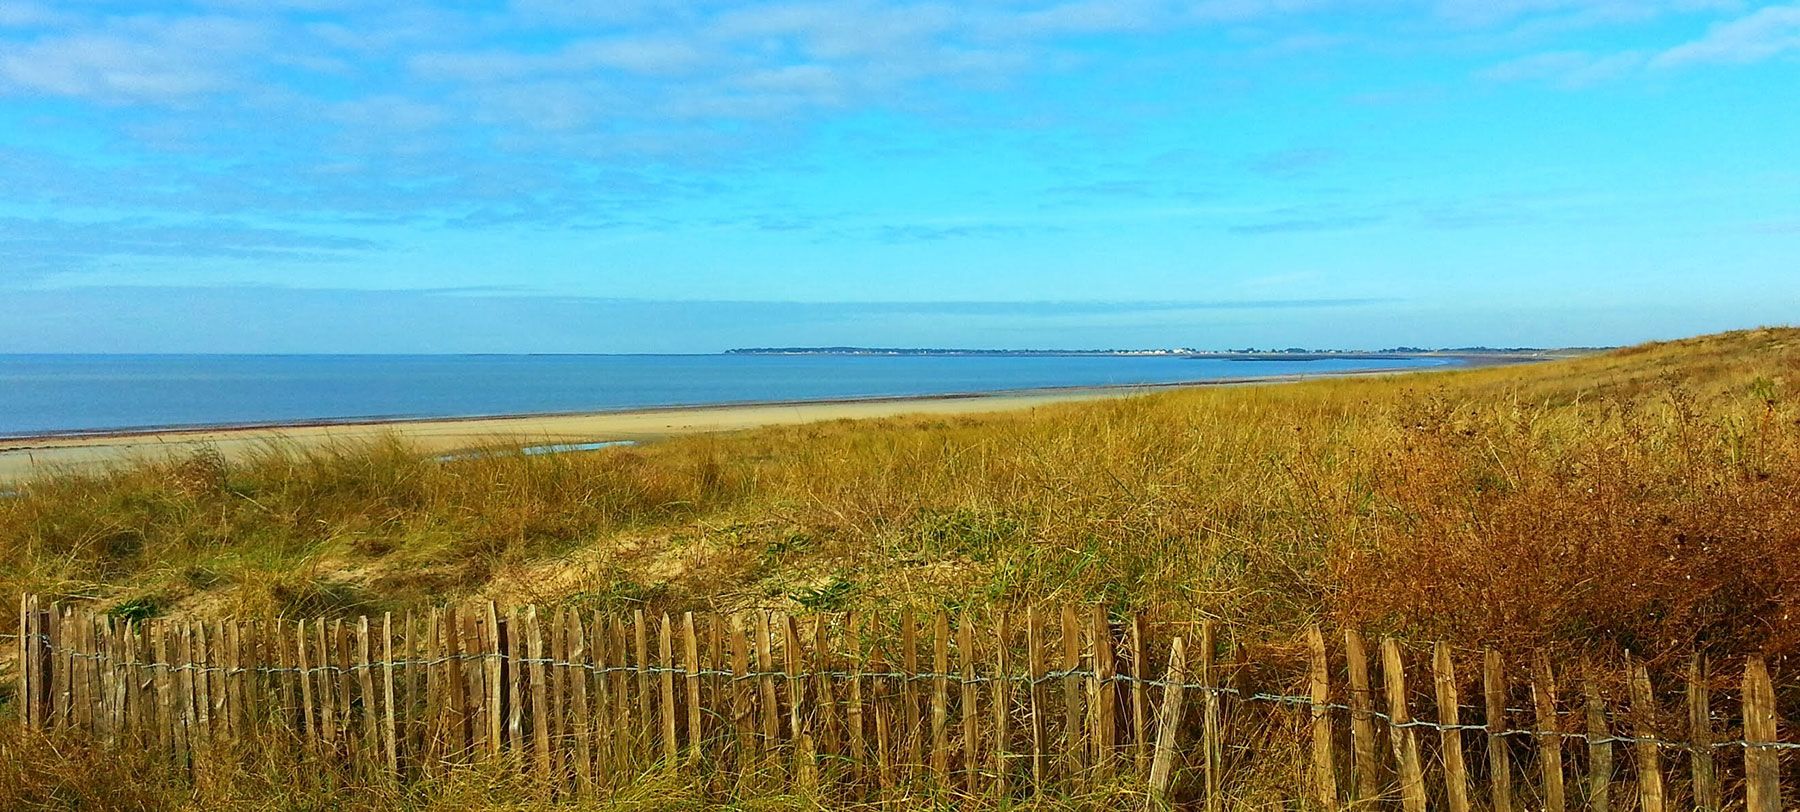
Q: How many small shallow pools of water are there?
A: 1